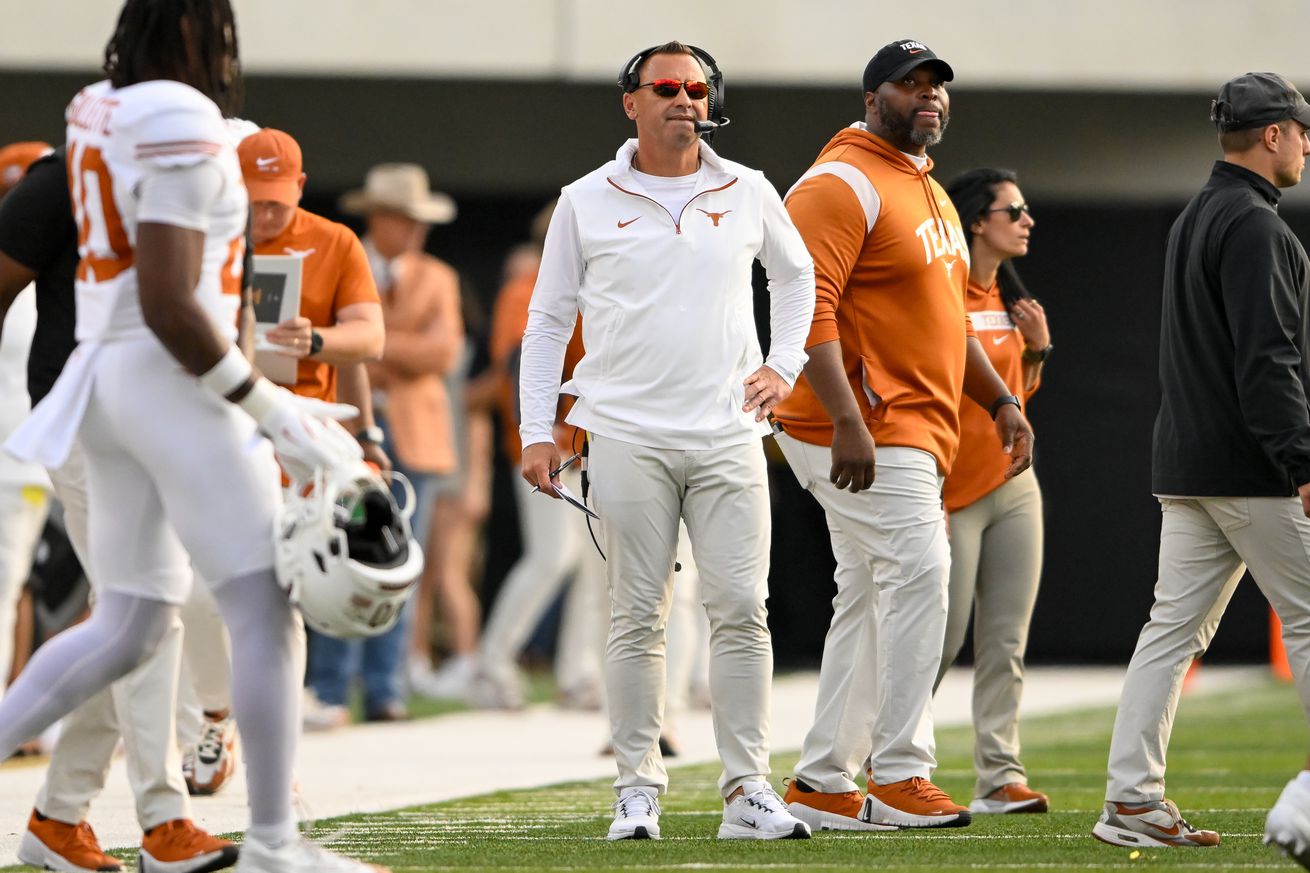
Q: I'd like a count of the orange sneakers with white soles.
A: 5